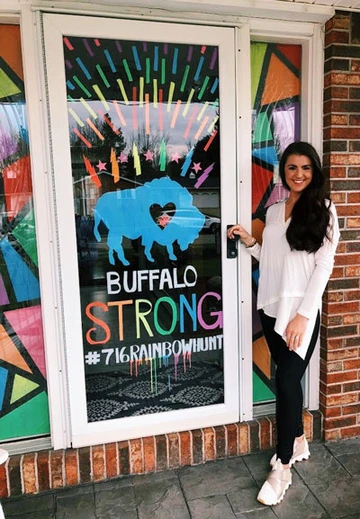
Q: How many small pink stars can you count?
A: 5